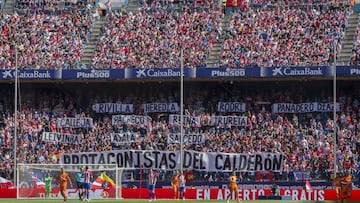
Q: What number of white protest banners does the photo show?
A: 12